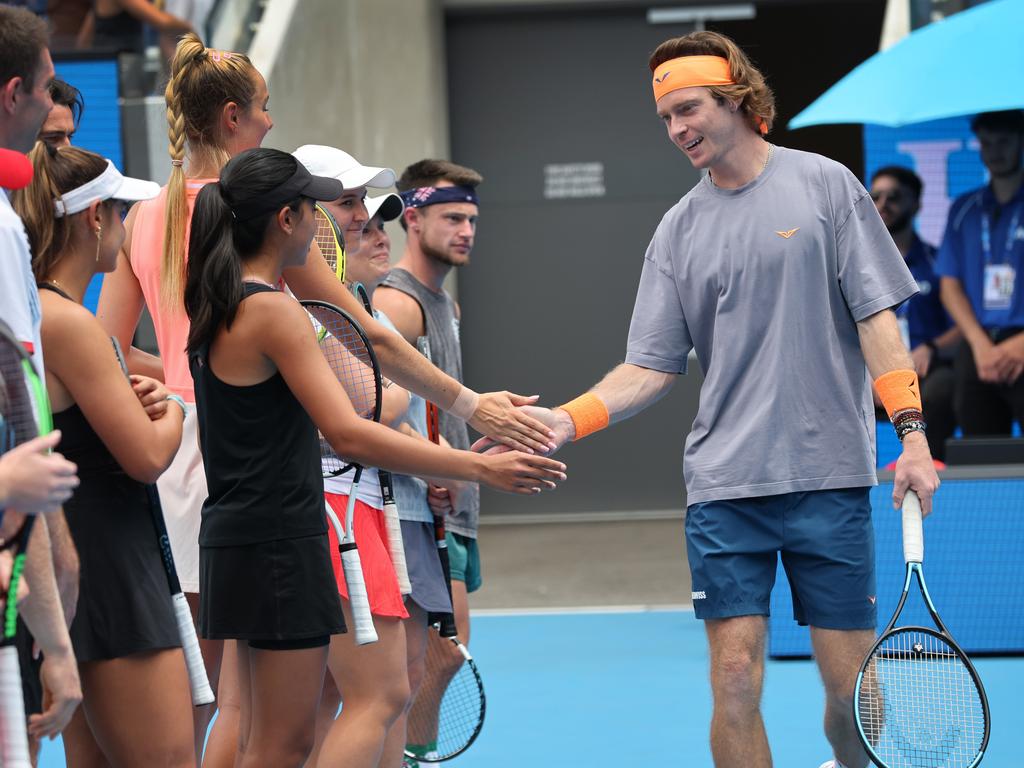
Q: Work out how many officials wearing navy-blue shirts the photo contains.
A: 2